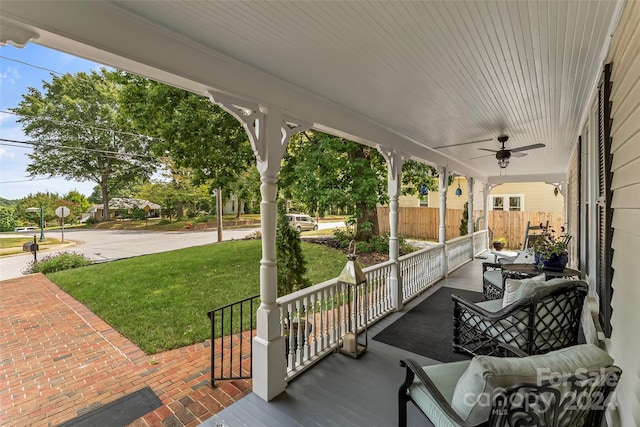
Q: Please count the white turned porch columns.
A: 5